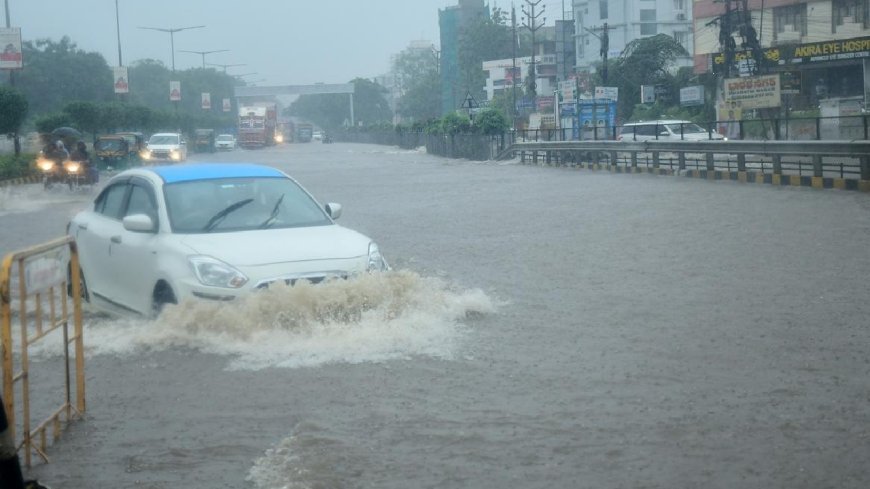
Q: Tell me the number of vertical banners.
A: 5